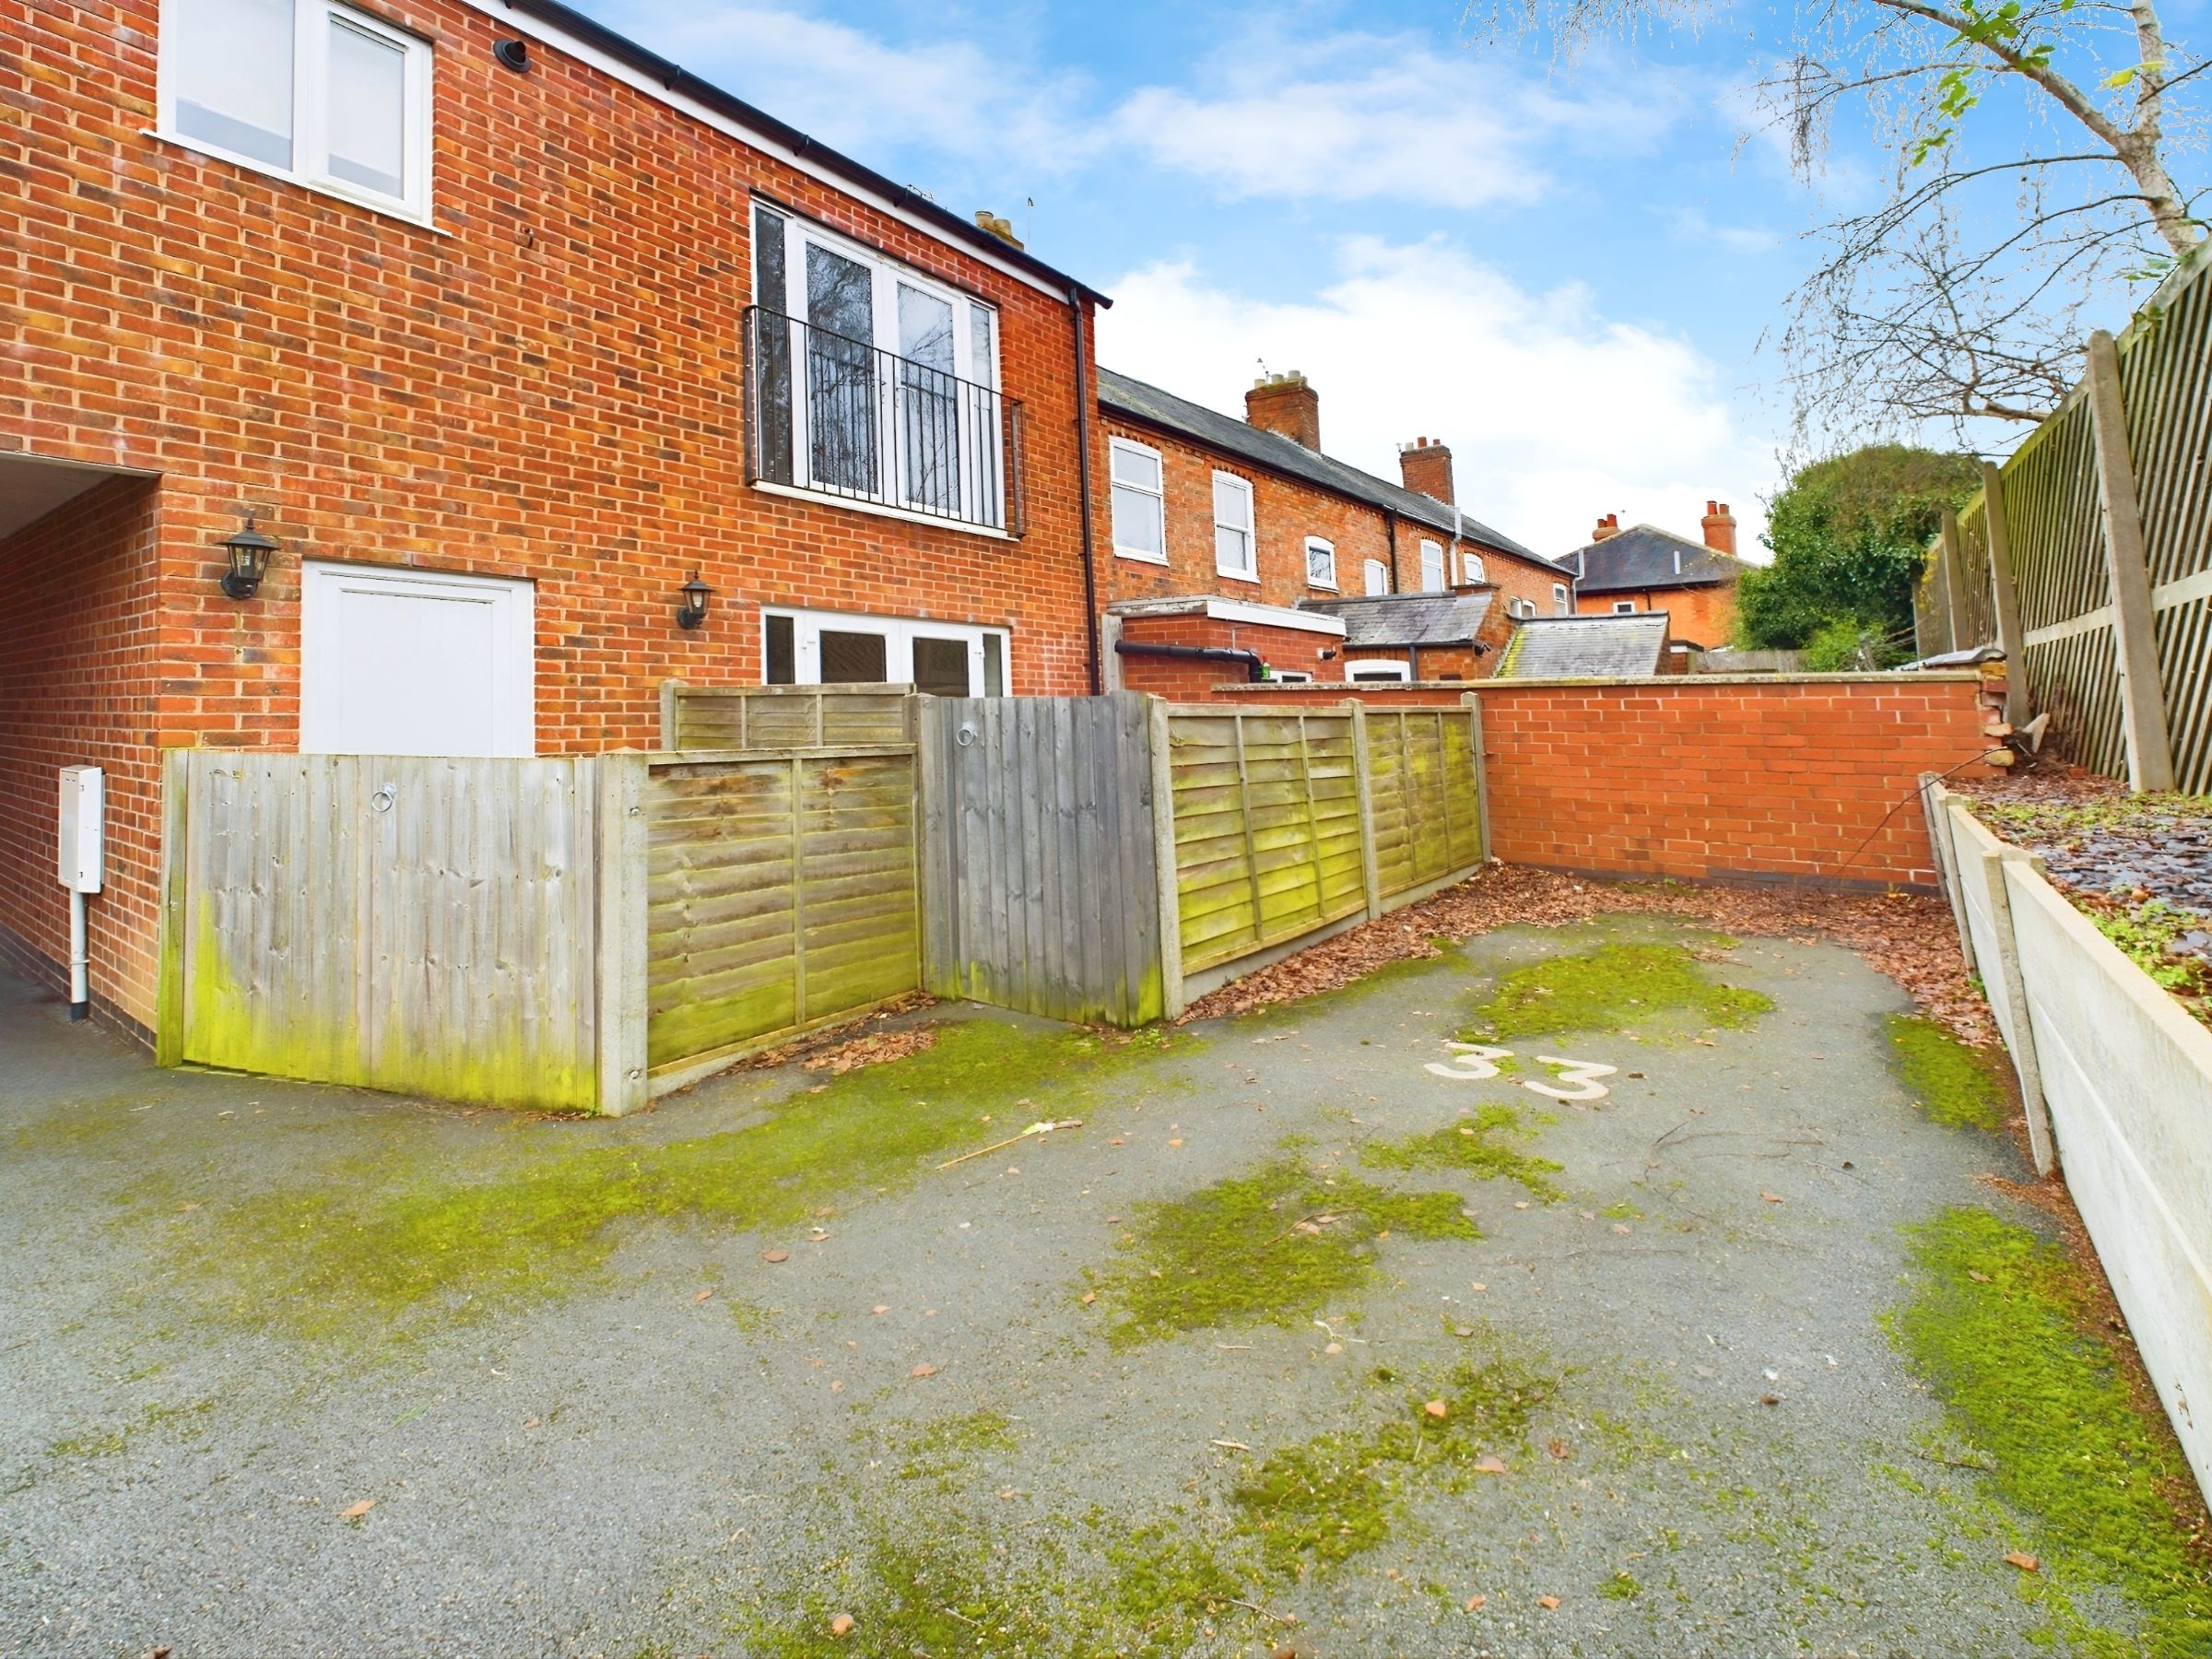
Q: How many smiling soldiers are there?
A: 0